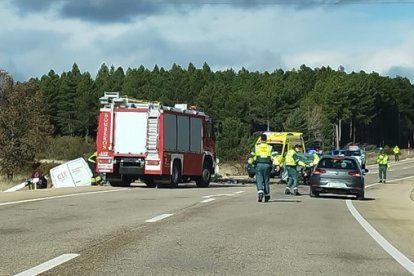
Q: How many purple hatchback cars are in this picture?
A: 0